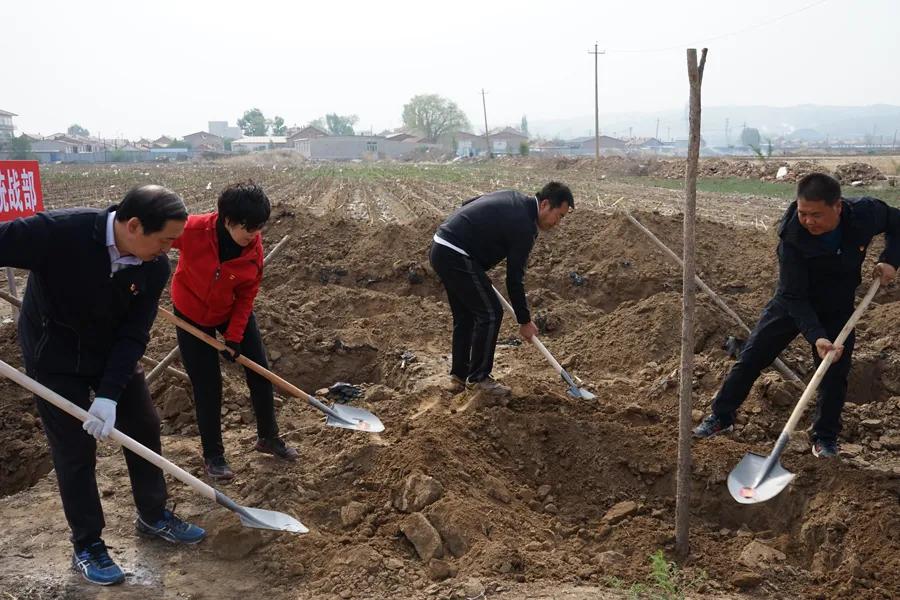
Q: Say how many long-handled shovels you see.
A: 4